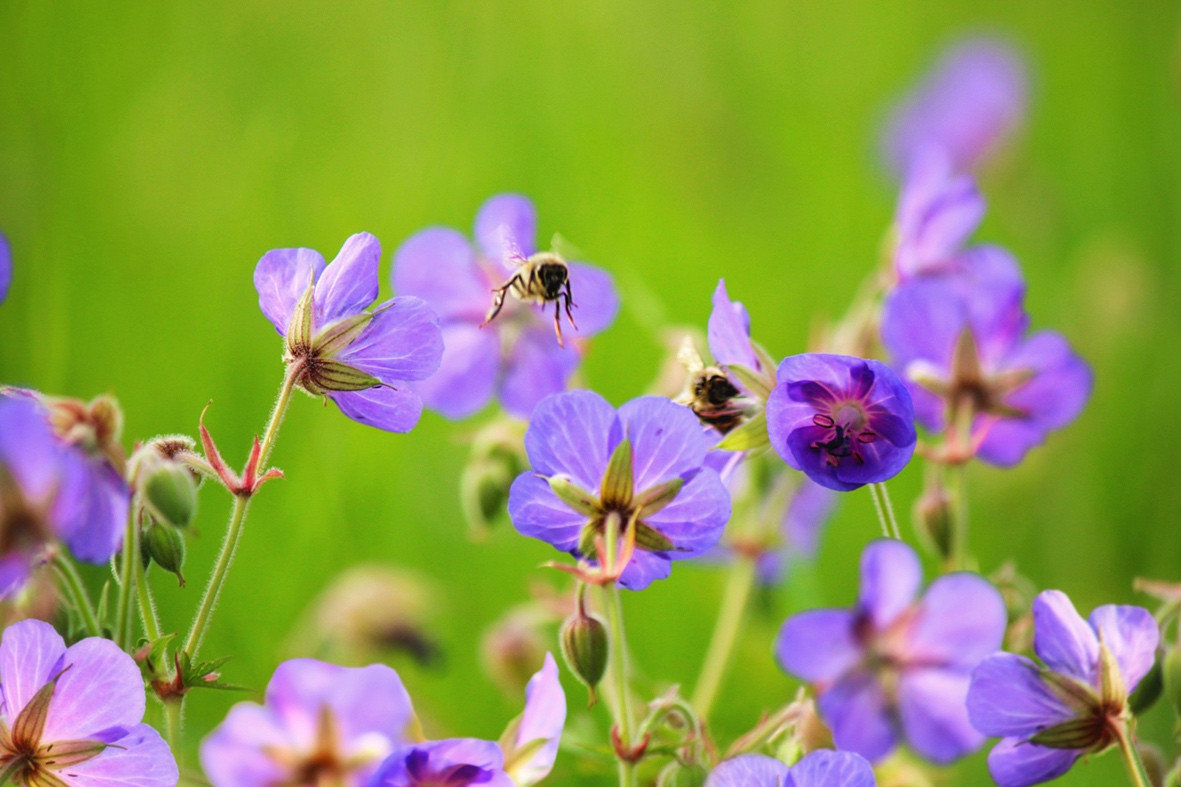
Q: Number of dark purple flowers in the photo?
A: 1